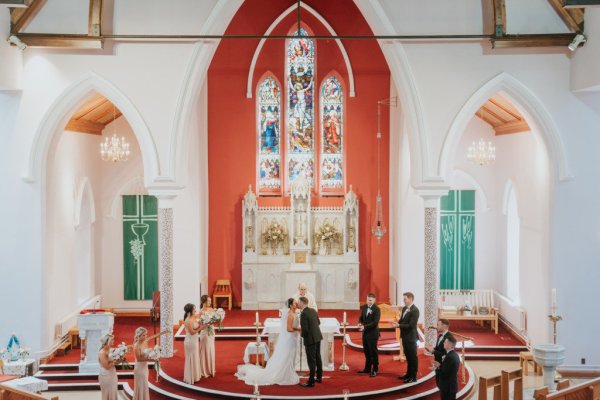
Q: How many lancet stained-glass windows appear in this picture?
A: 3